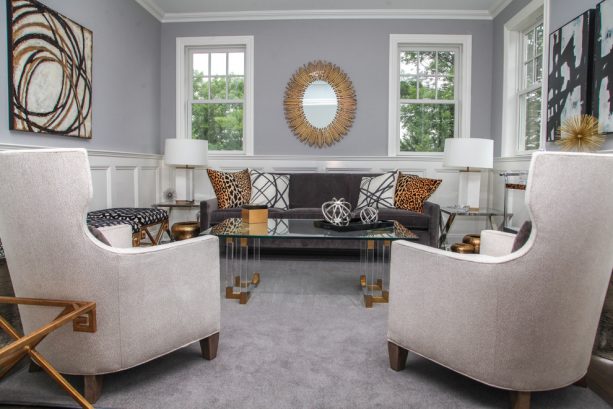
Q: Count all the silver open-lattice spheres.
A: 2